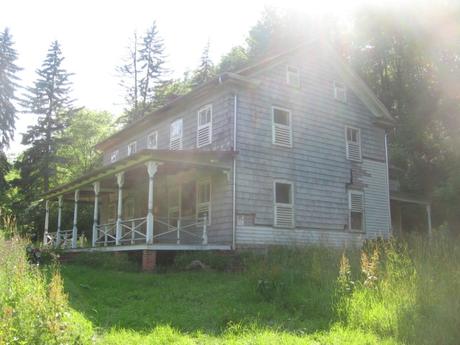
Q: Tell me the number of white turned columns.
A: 6